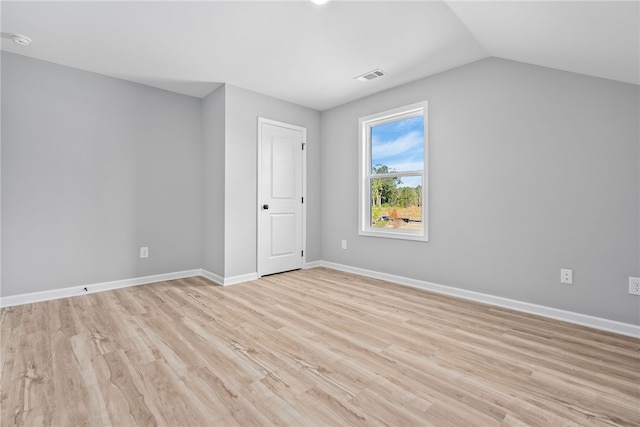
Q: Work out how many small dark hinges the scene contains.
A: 3